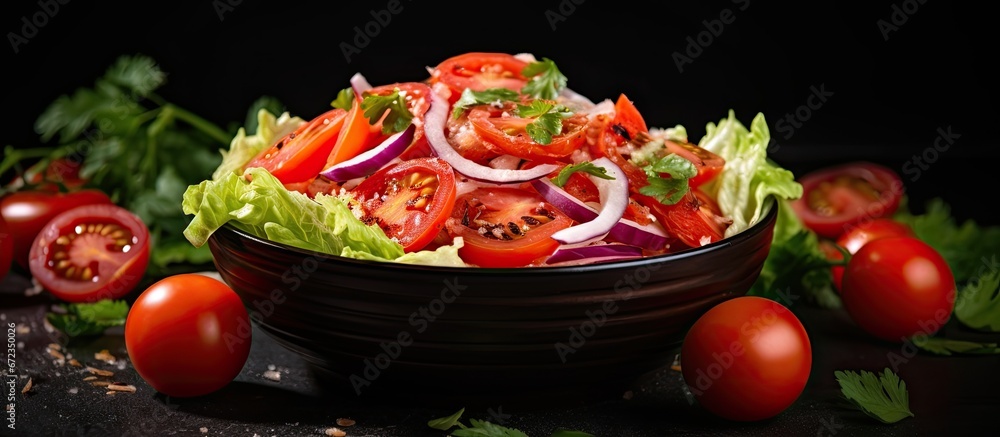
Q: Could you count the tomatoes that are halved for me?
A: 2